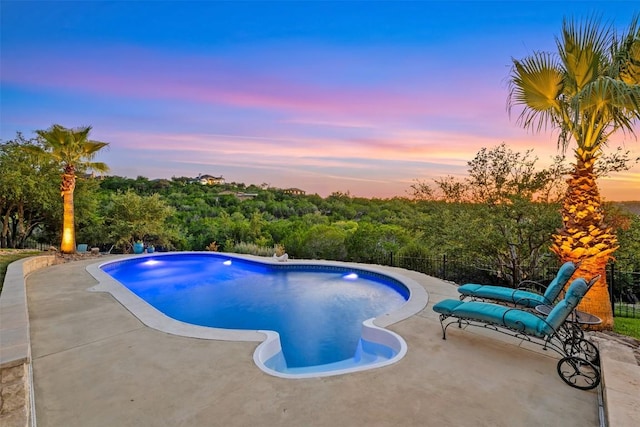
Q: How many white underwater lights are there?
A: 3